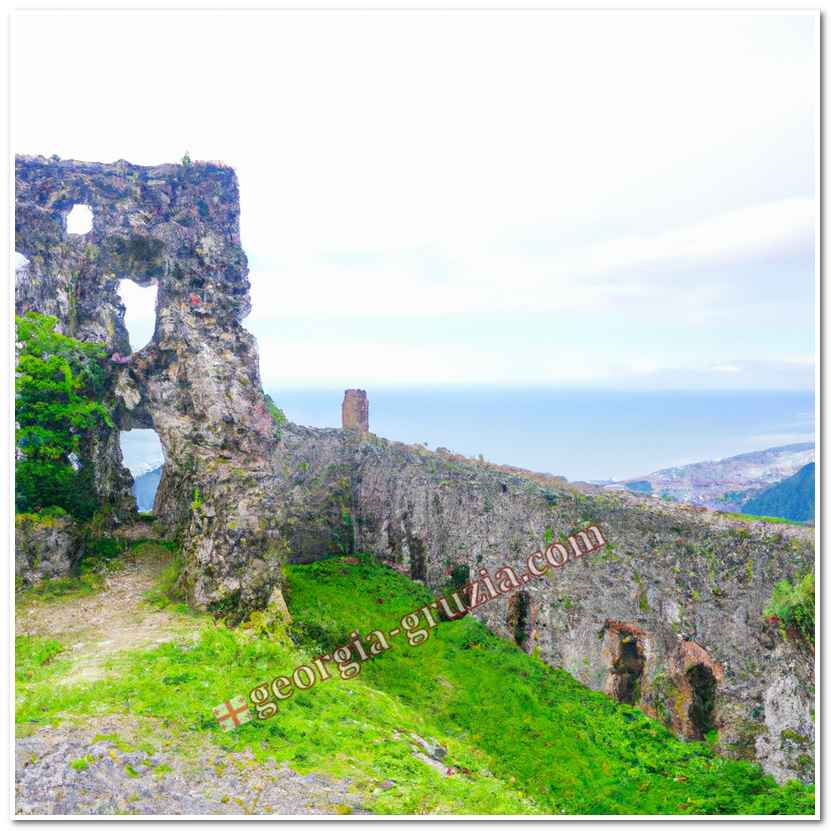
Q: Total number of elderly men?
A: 0